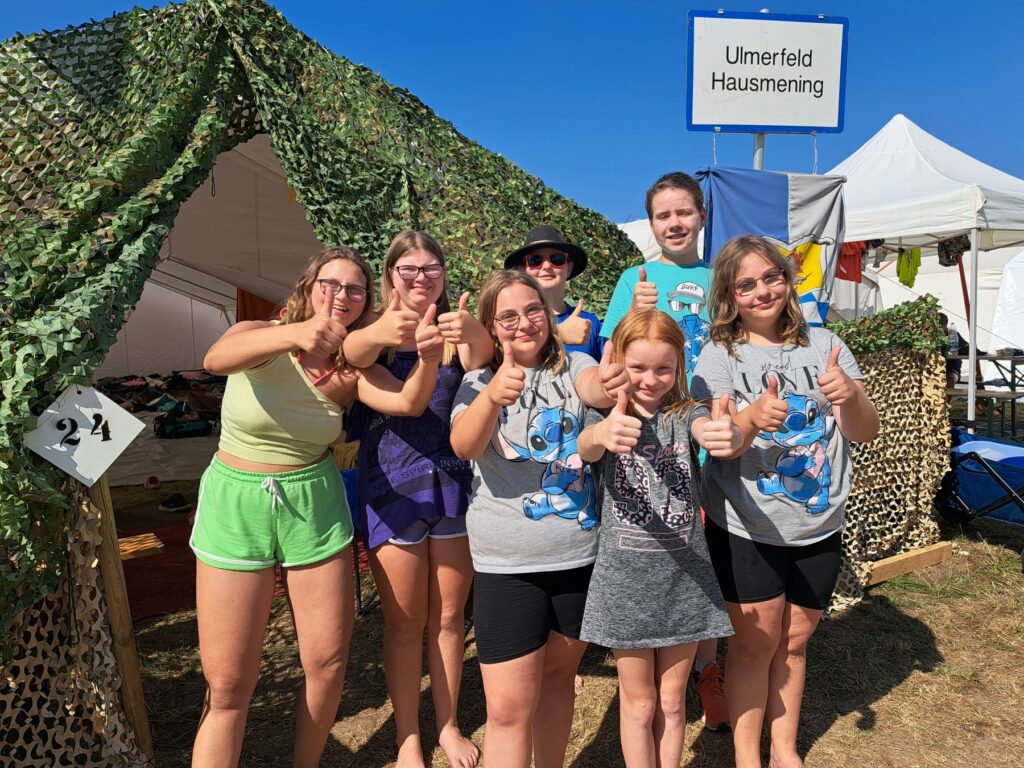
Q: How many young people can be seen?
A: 7